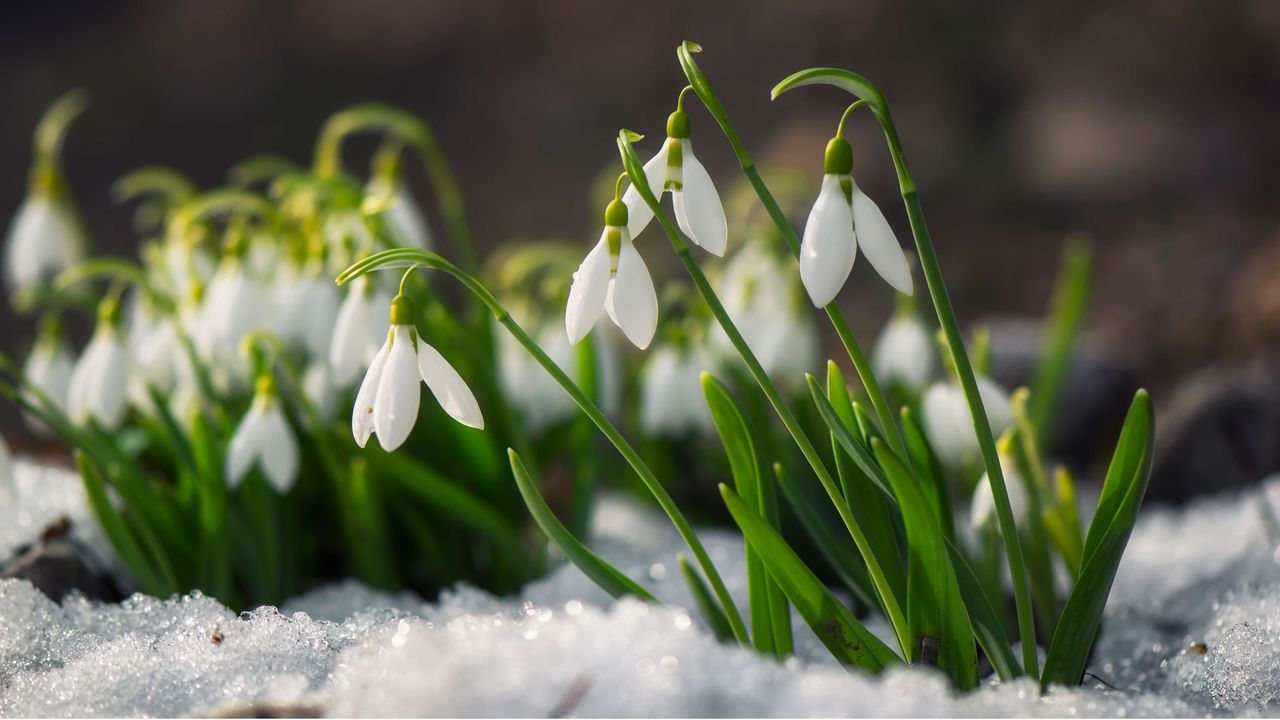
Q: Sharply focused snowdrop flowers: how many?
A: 4